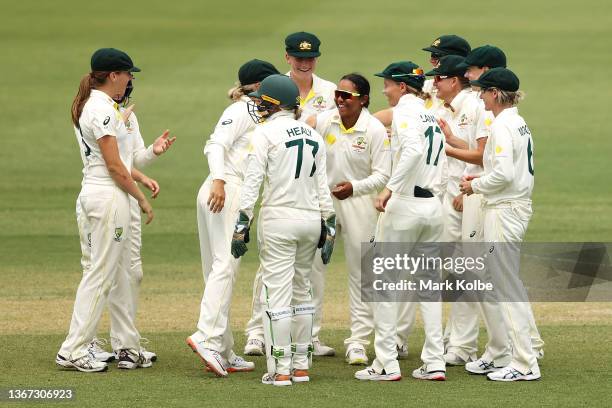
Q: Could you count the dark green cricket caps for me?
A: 8